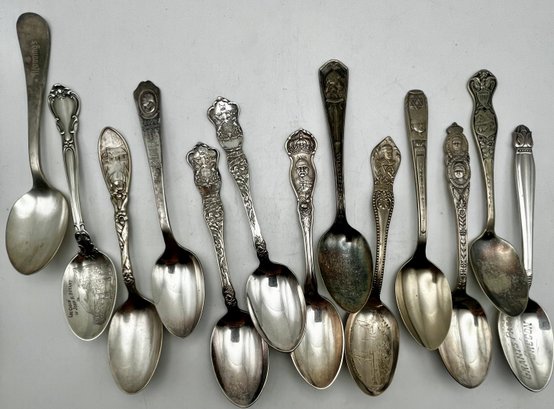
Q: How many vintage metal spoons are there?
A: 13